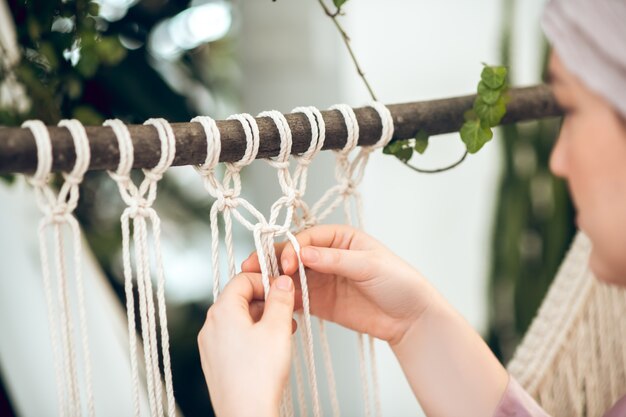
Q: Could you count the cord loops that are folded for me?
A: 10